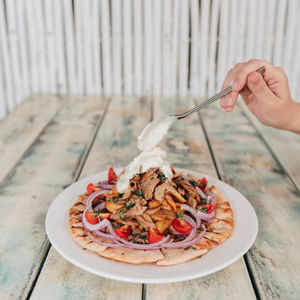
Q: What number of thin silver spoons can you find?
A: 1